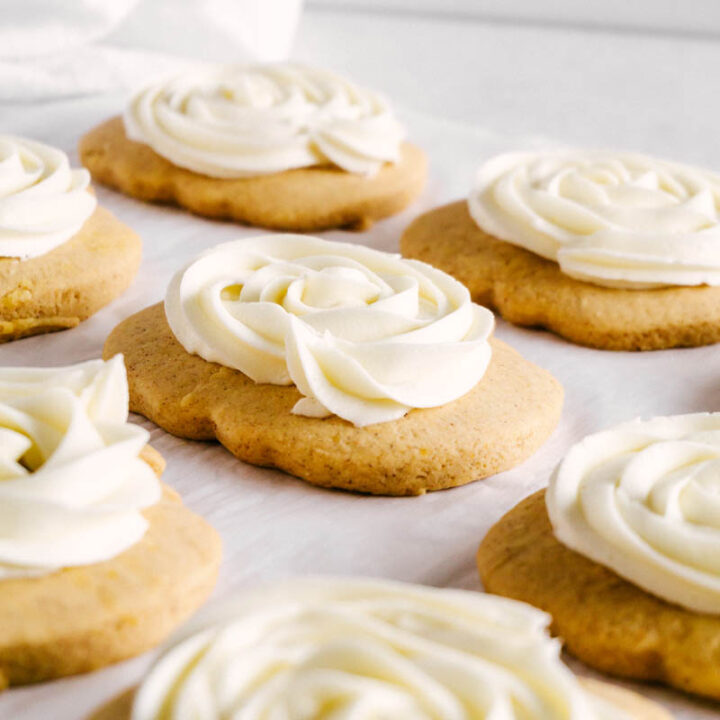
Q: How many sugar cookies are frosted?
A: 7